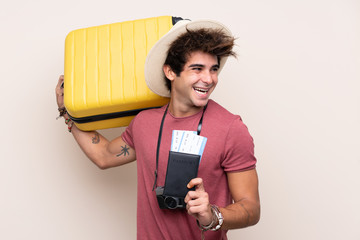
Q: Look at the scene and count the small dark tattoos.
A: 2